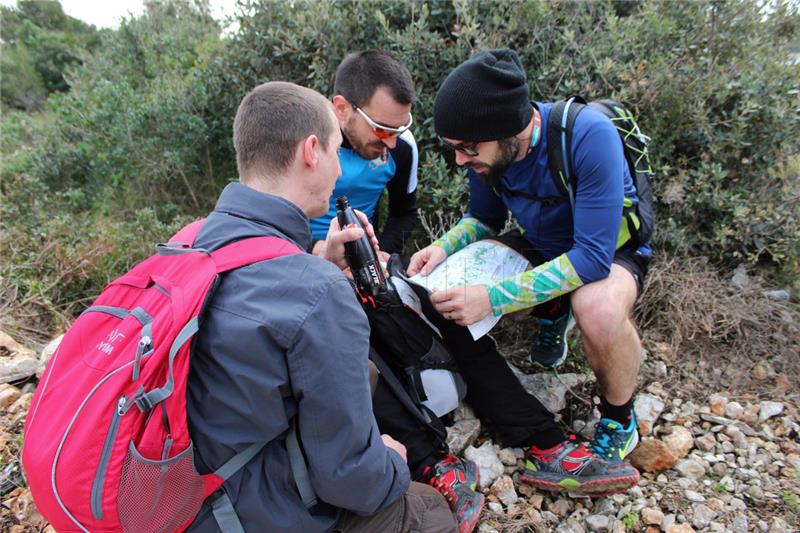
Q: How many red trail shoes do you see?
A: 2